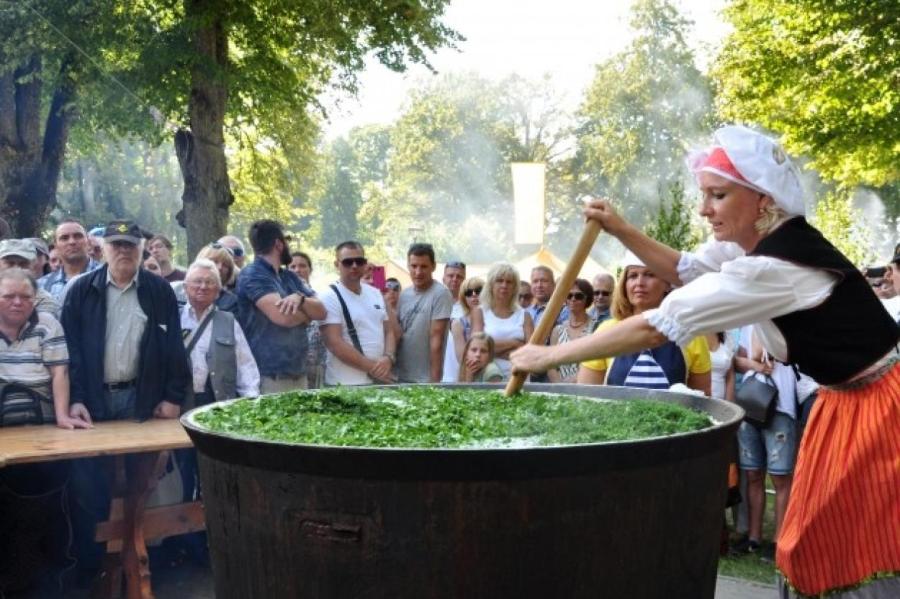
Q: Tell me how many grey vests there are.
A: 1